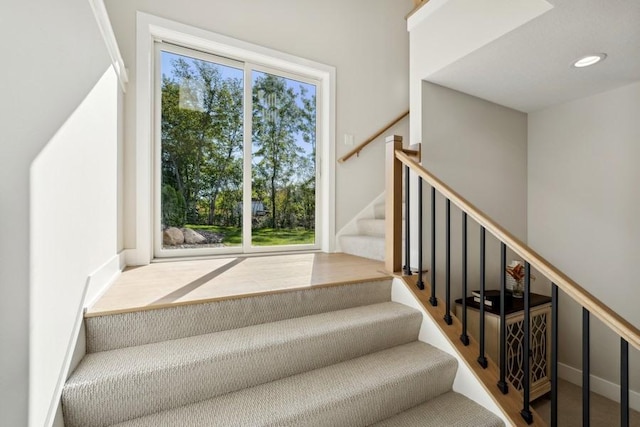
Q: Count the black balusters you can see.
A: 11